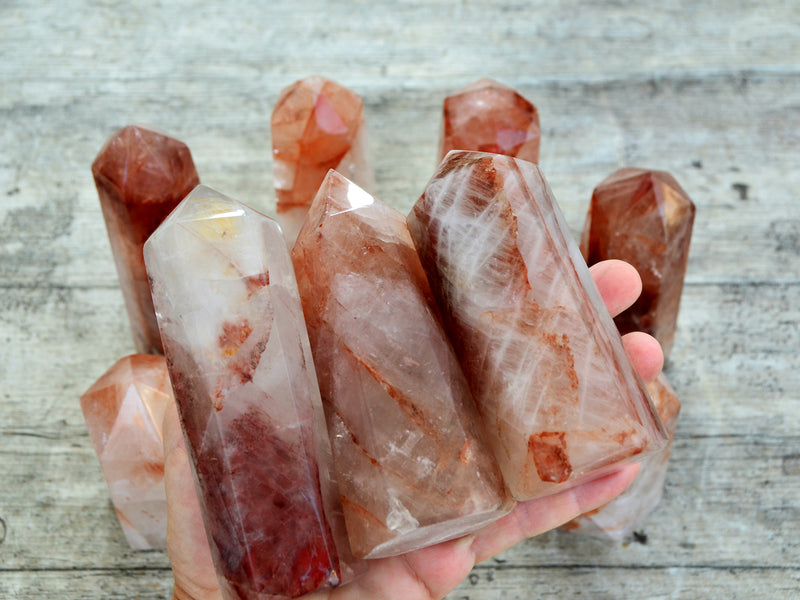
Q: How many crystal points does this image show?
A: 9